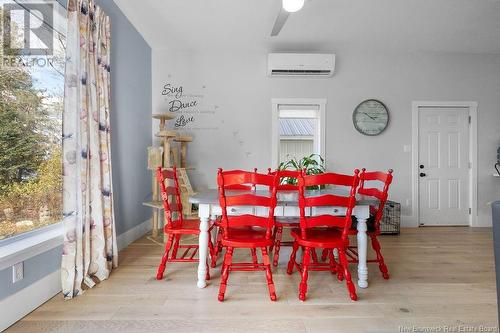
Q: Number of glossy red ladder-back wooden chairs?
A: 6